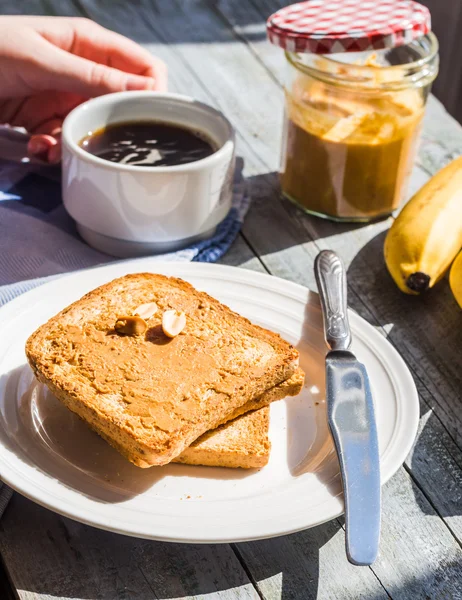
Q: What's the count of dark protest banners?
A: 0